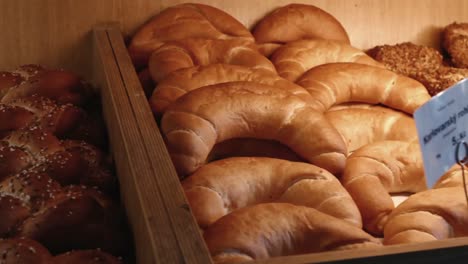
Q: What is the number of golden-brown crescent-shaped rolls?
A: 12